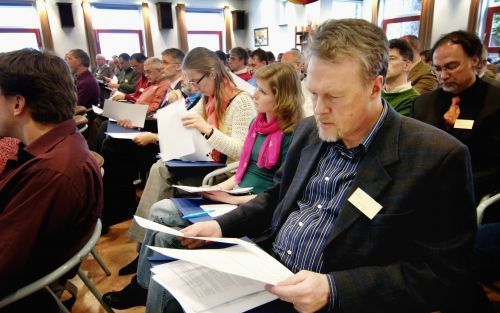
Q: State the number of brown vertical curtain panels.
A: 8